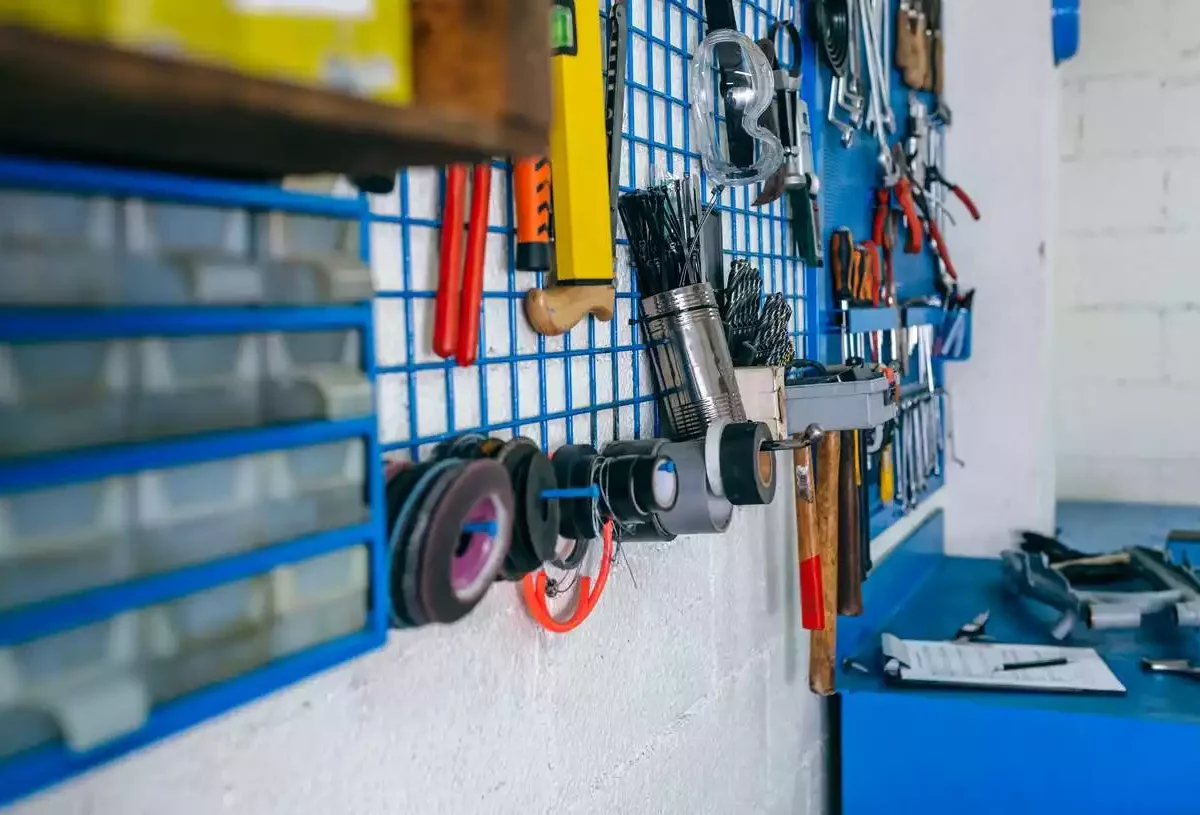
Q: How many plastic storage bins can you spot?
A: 12